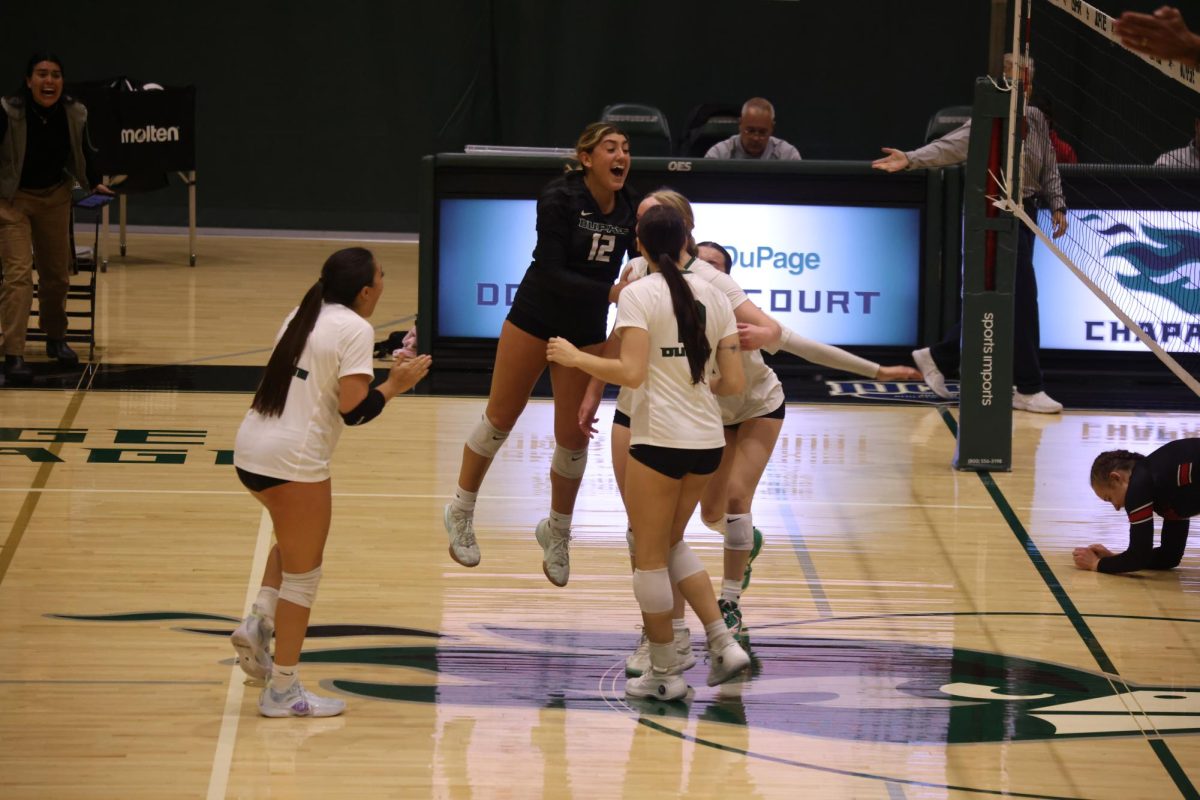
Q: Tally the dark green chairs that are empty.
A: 2